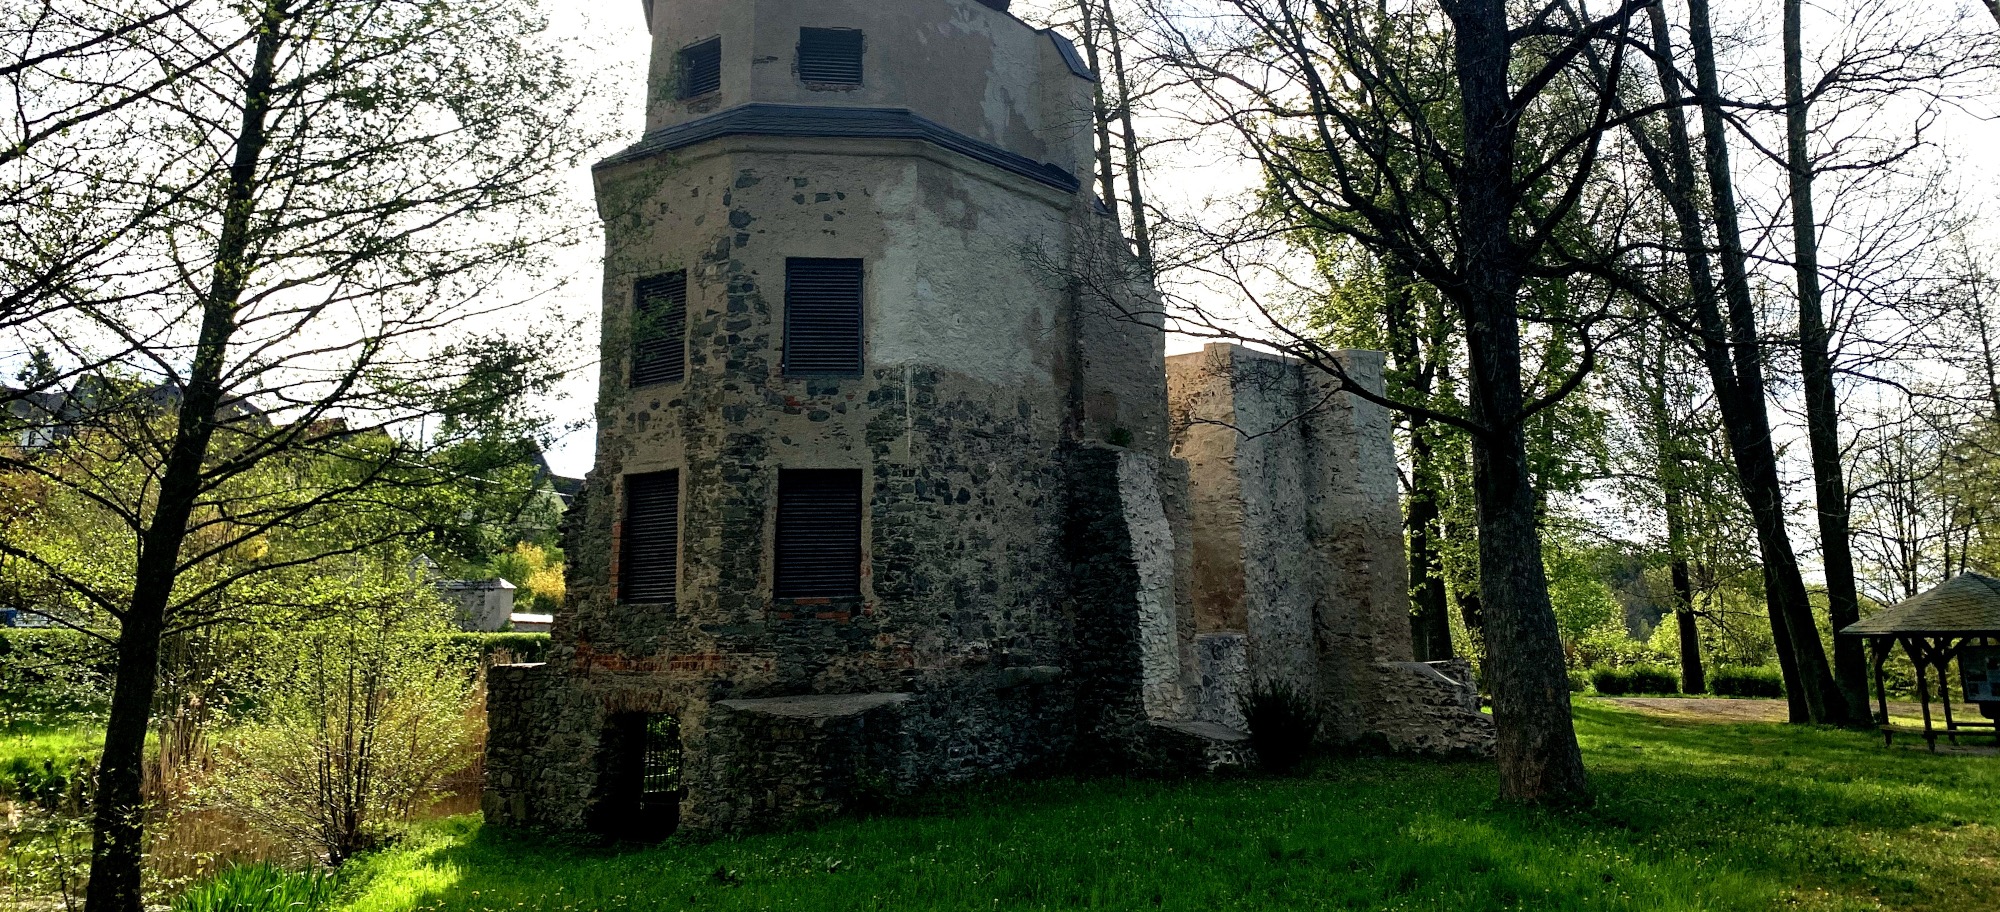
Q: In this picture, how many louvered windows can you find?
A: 6